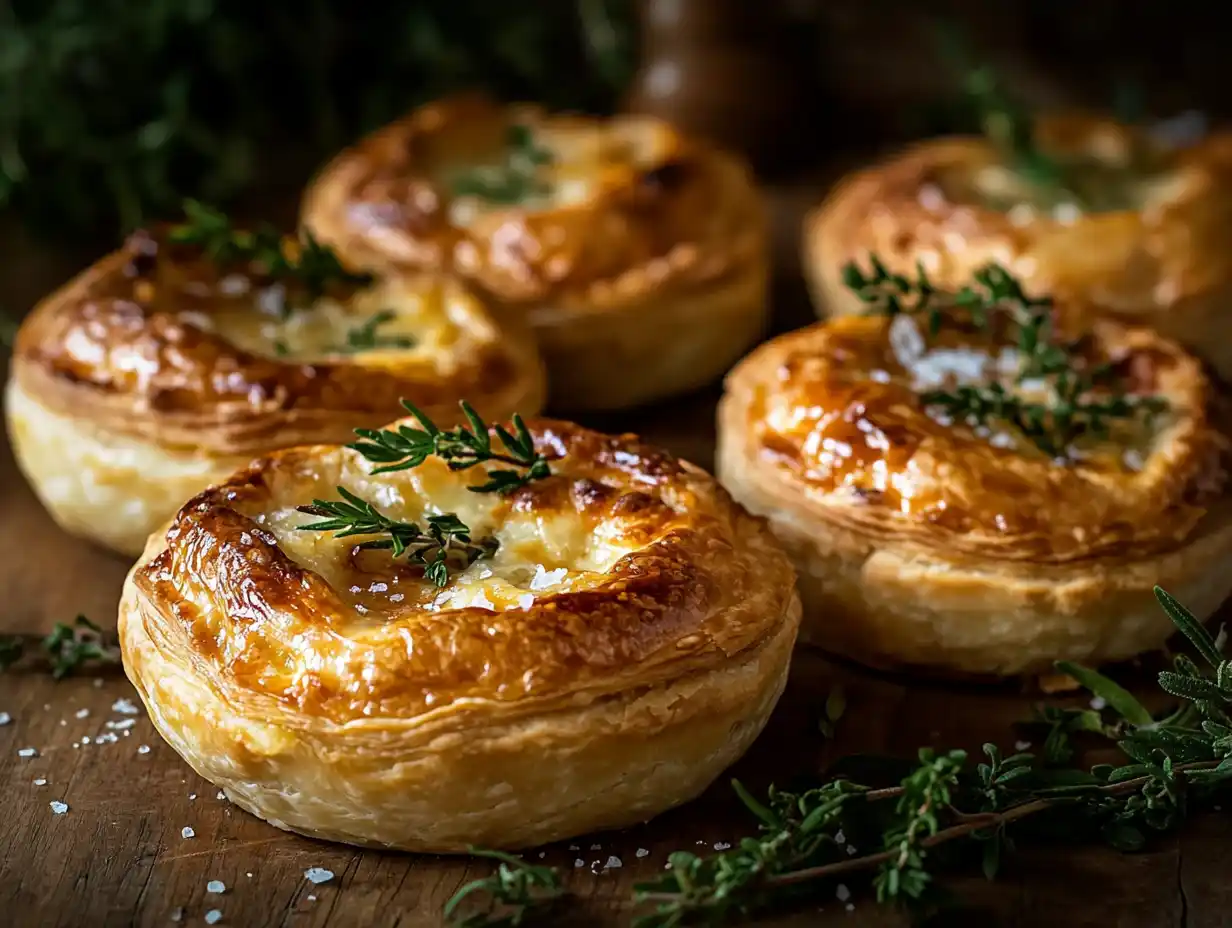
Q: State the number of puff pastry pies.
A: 5